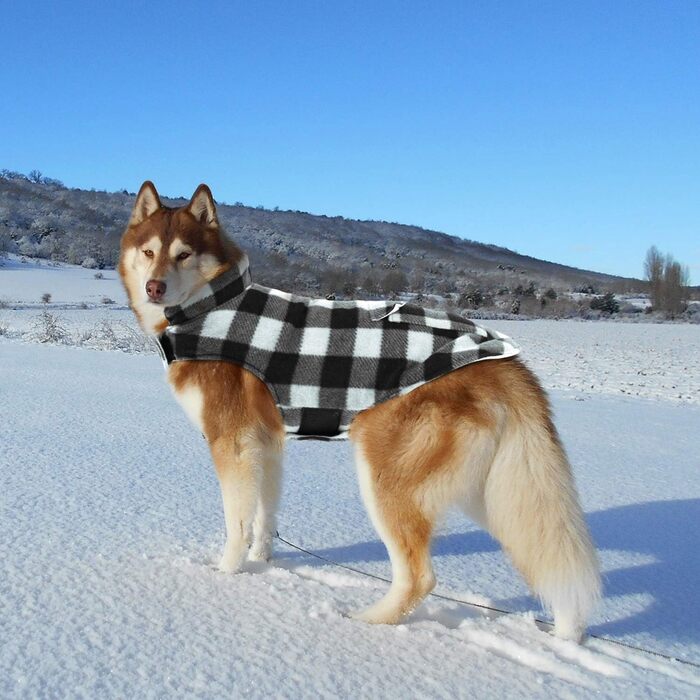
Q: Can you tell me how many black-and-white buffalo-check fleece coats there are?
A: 1